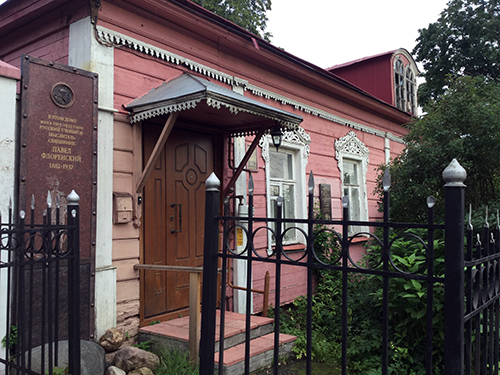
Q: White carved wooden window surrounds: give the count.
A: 2